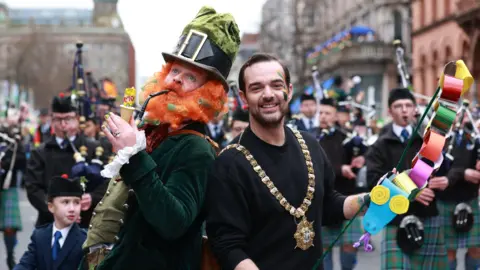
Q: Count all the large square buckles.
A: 1